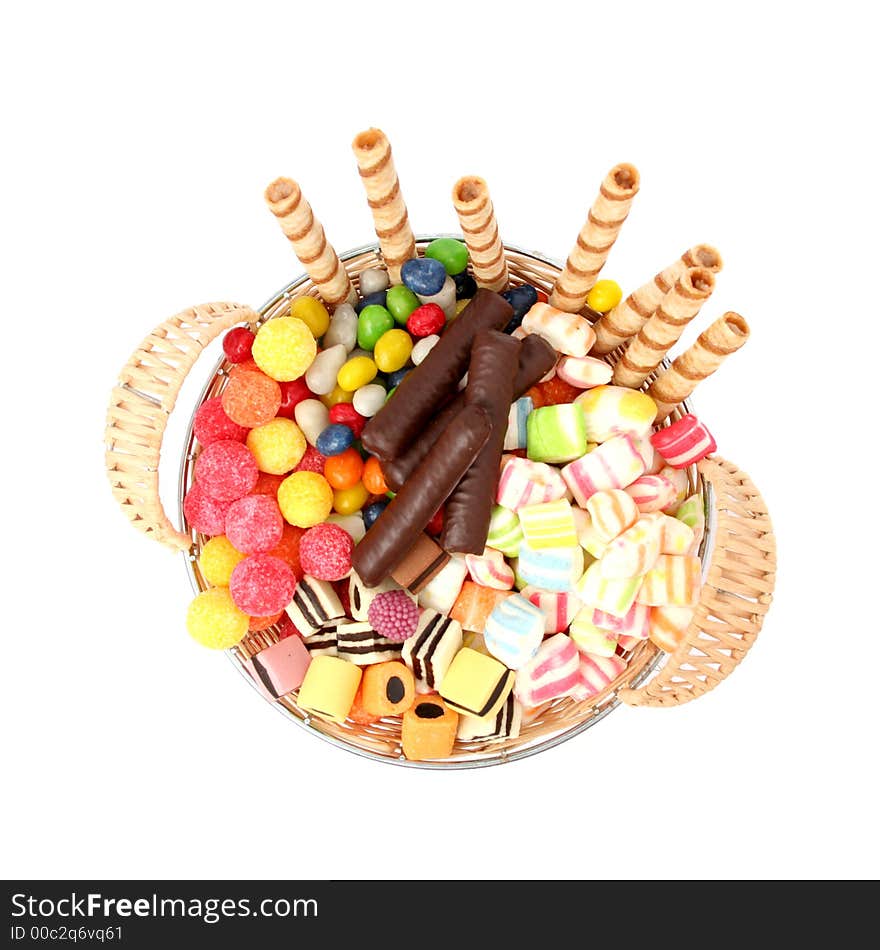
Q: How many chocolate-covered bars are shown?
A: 4